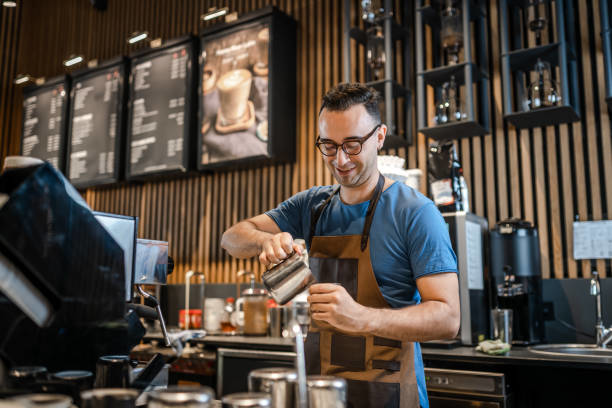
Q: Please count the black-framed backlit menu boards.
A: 4